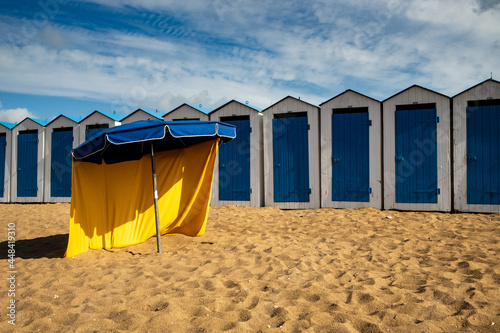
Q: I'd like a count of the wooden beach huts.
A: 11